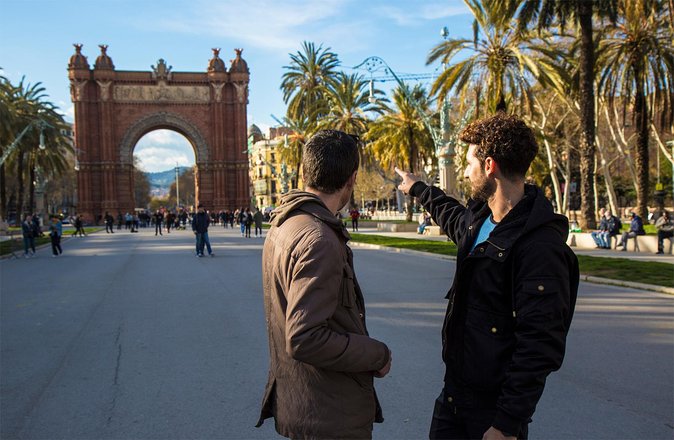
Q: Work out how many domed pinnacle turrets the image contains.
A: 4